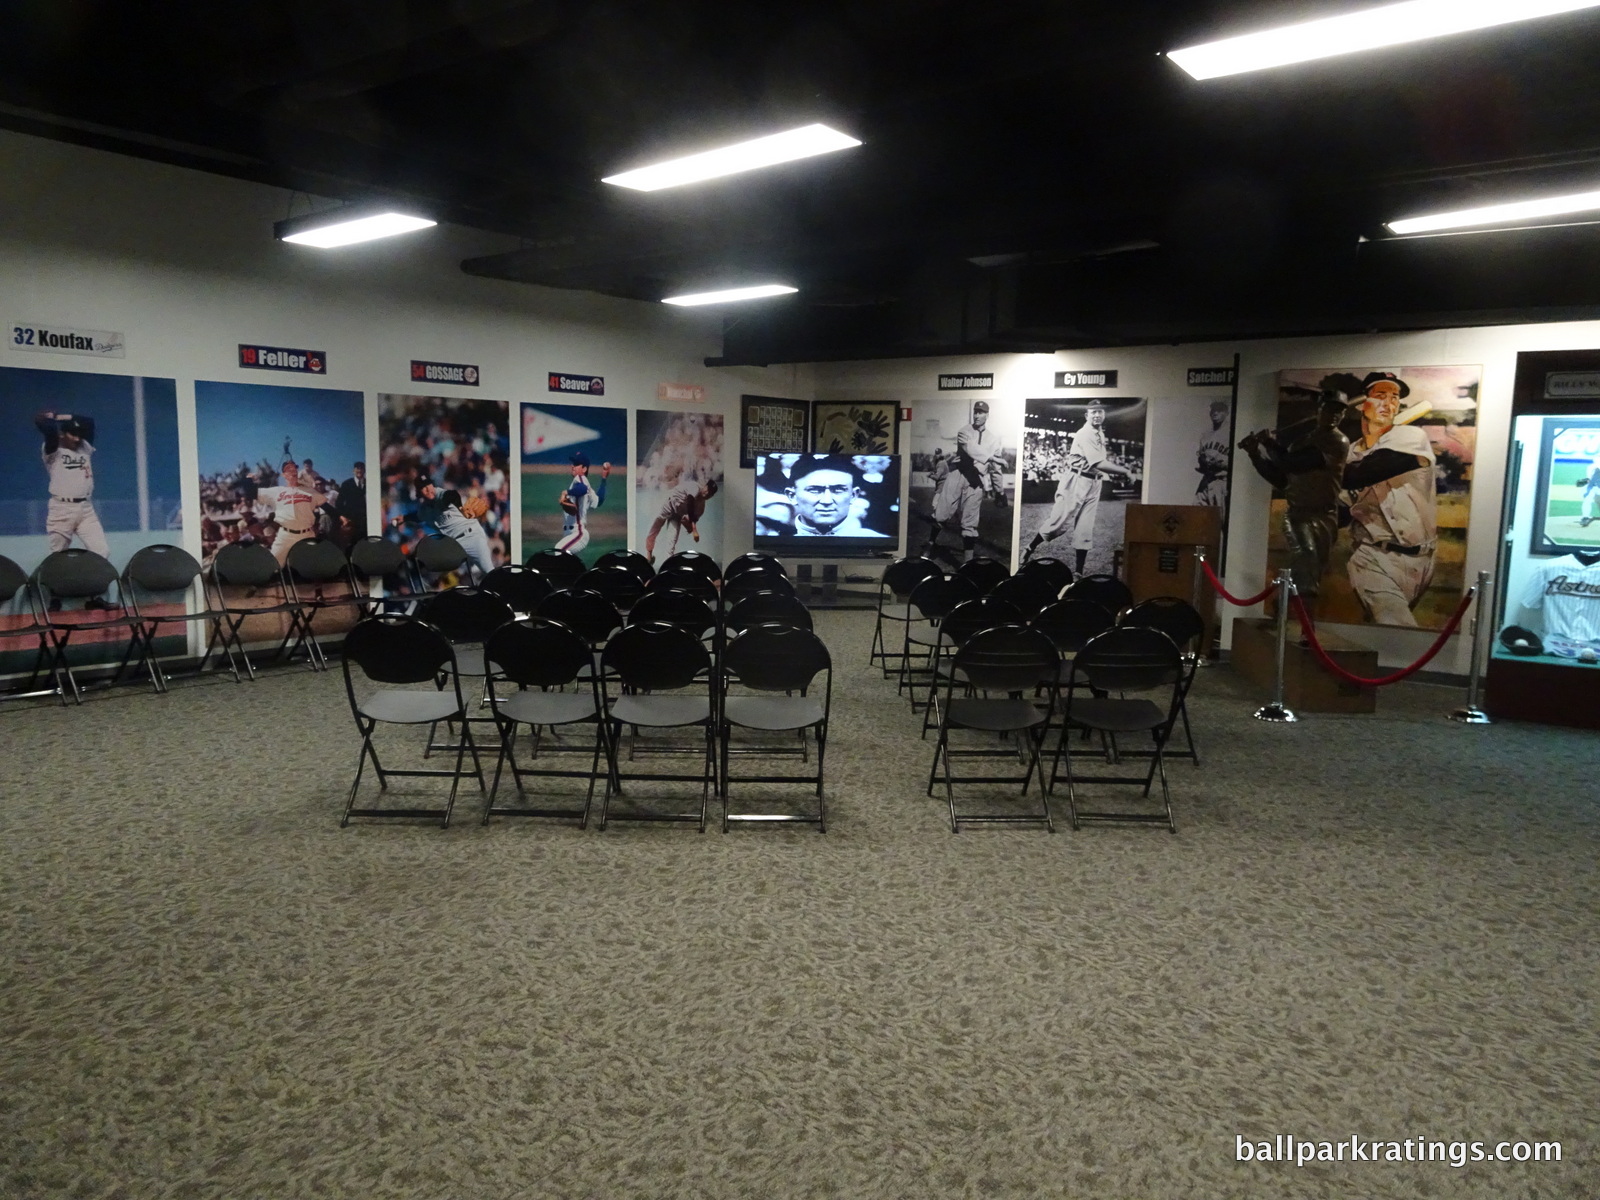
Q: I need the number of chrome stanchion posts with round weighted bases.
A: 3